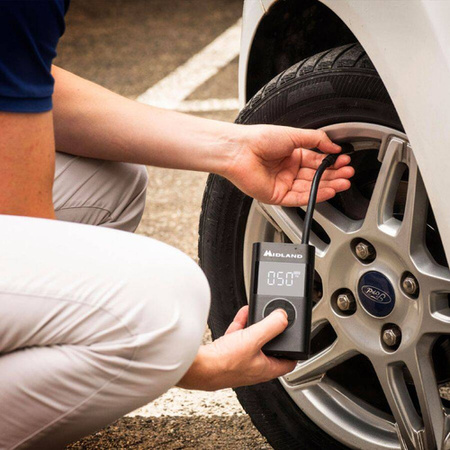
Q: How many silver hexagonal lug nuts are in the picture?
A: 4